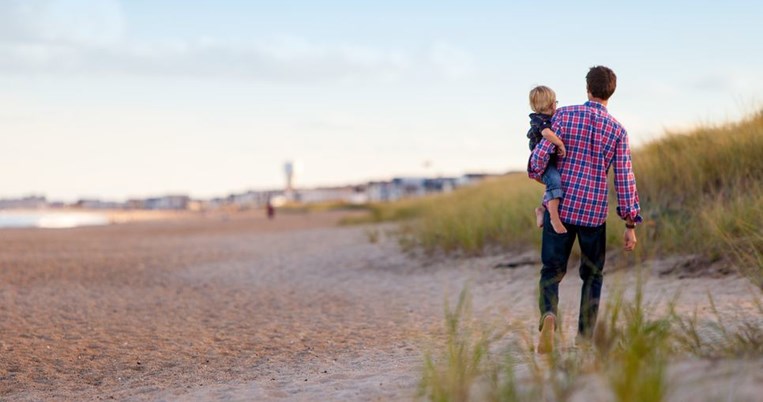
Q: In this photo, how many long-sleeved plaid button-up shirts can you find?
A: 1